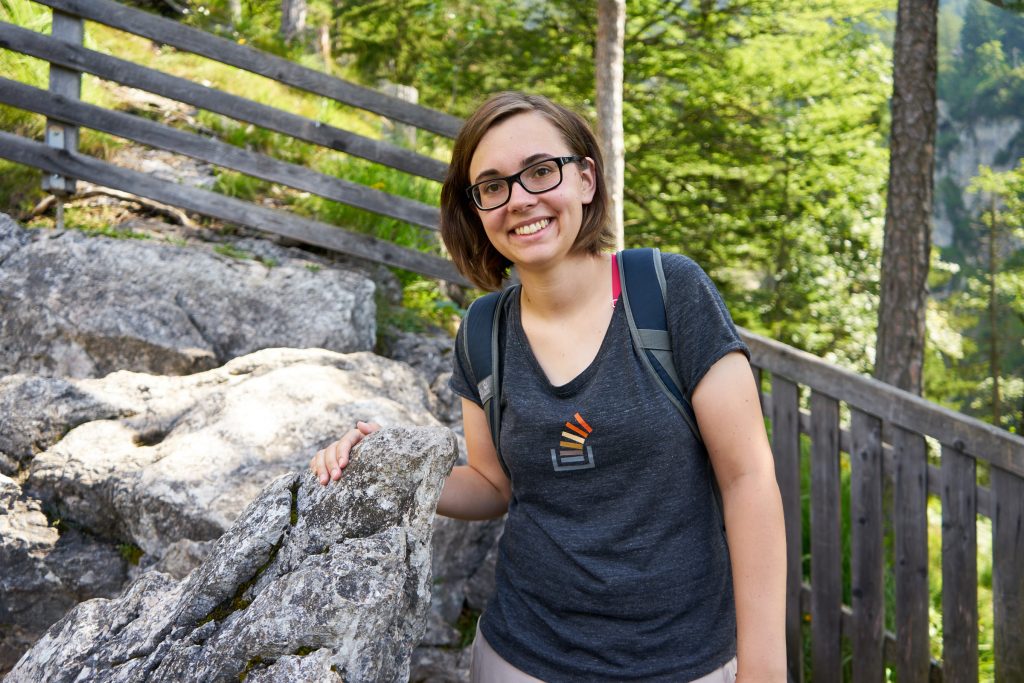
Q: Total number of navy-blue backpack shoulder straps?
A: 2